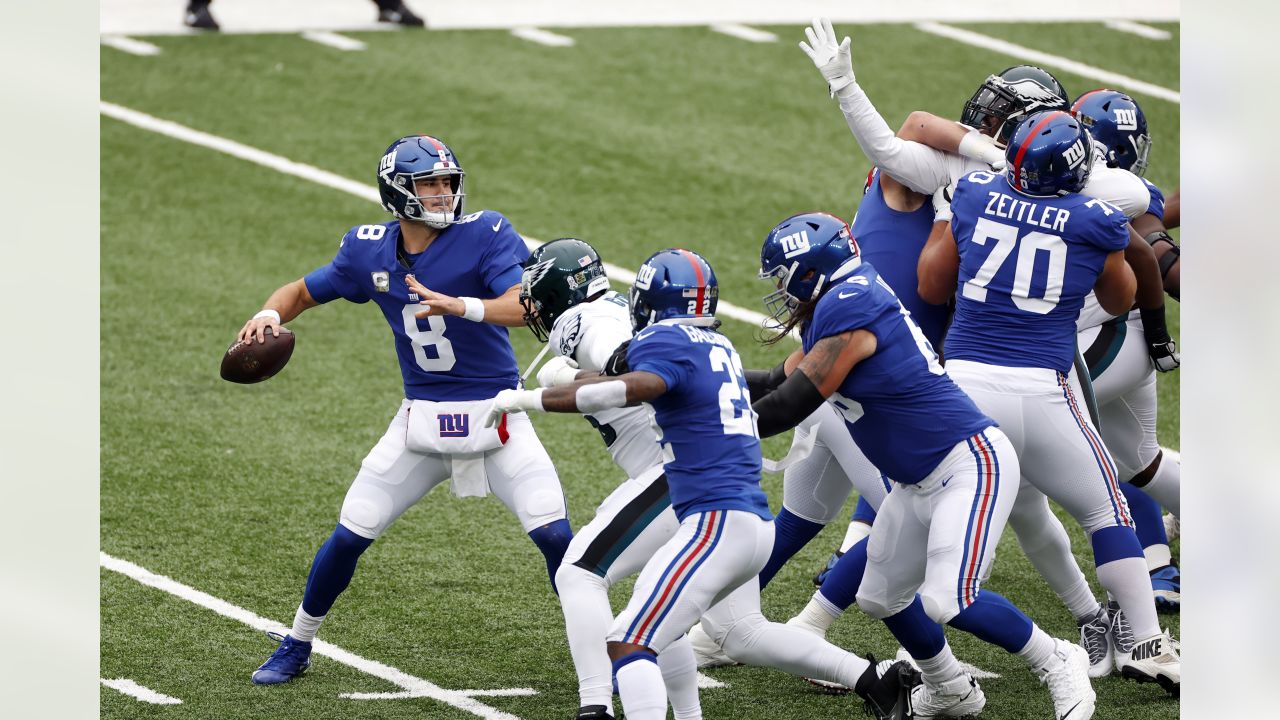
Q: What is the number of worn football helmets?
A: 7